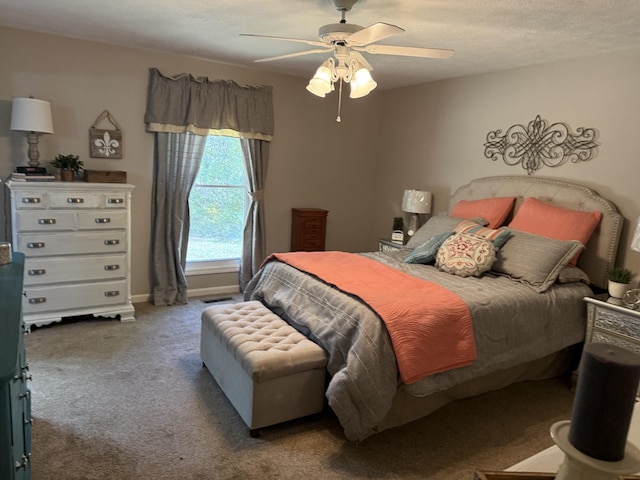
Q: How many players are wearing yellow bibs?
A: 0